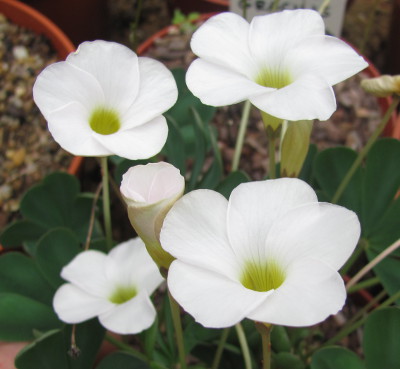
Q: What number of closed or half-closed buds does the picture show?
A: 3